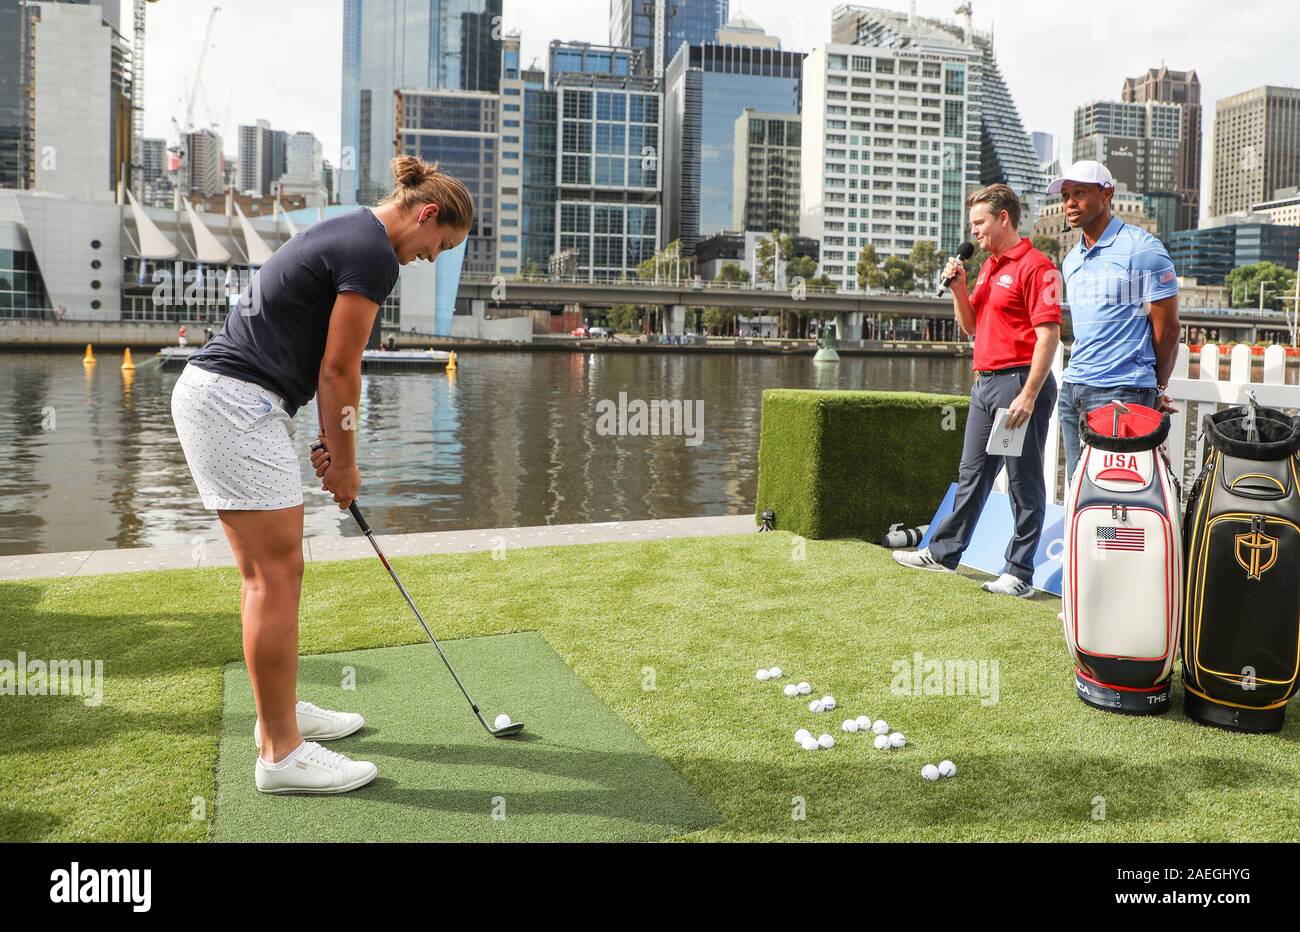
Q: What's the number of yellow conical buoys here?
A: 3